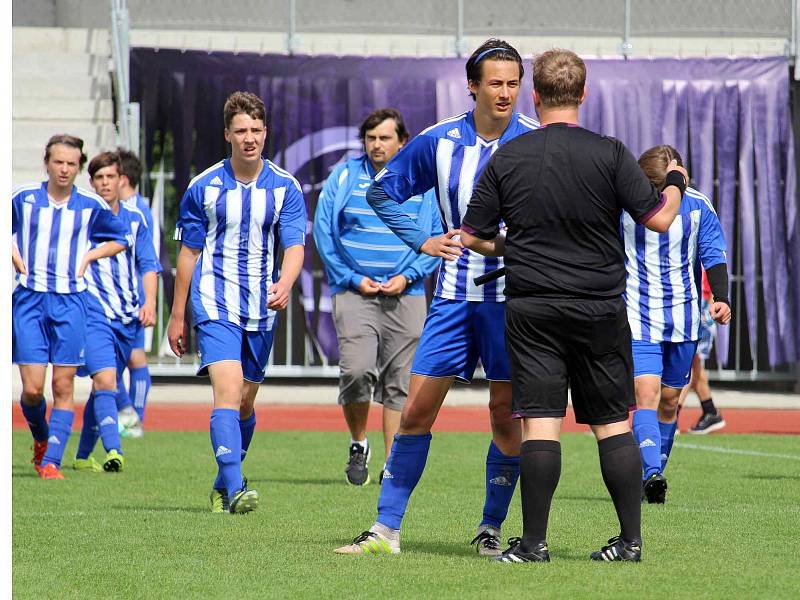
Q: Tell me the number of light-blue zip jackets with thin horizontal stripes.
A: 1